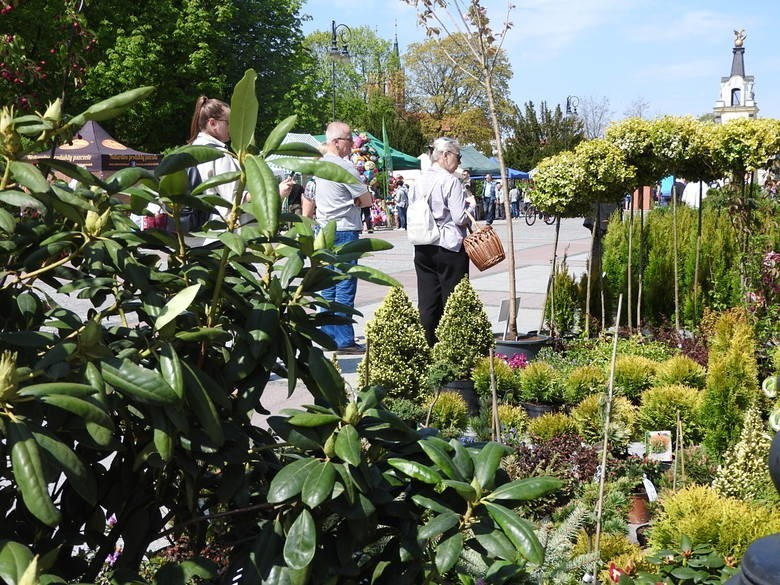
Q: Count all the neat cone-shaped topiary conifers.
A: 2